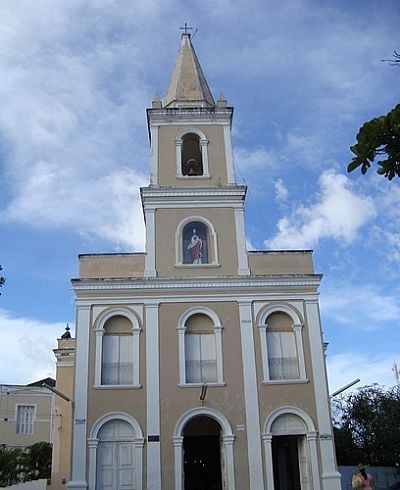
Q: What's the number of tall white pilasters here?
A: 4